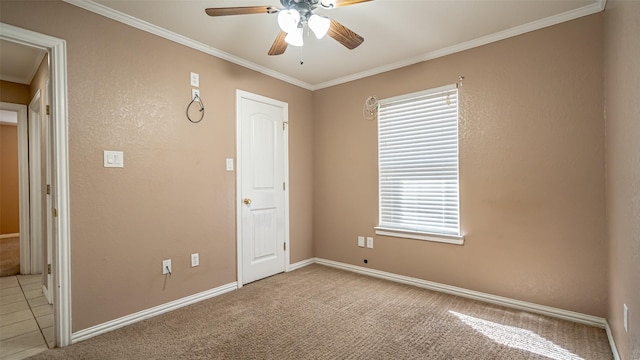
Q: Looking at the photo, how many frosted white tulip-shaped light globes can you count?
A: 3